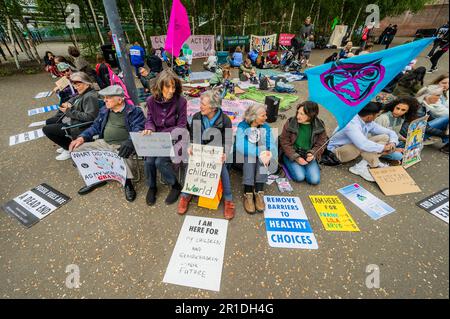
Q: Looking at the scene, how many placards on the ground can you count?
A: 11